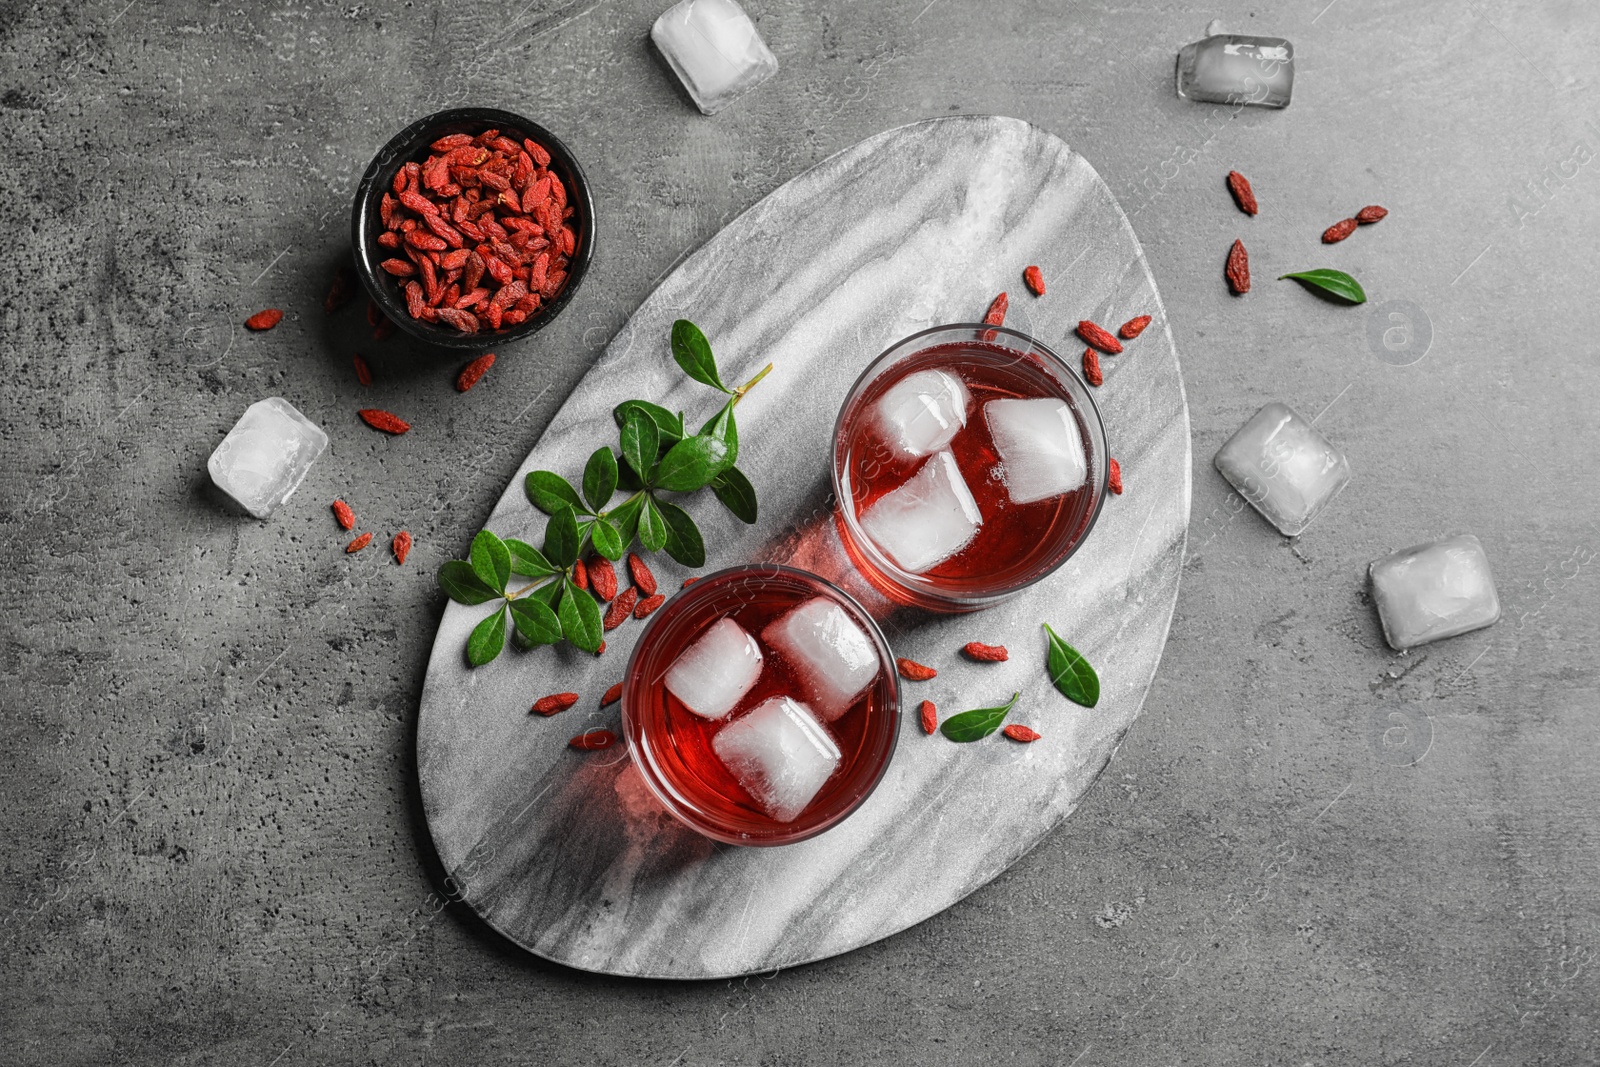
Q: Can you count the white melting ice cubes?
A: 11